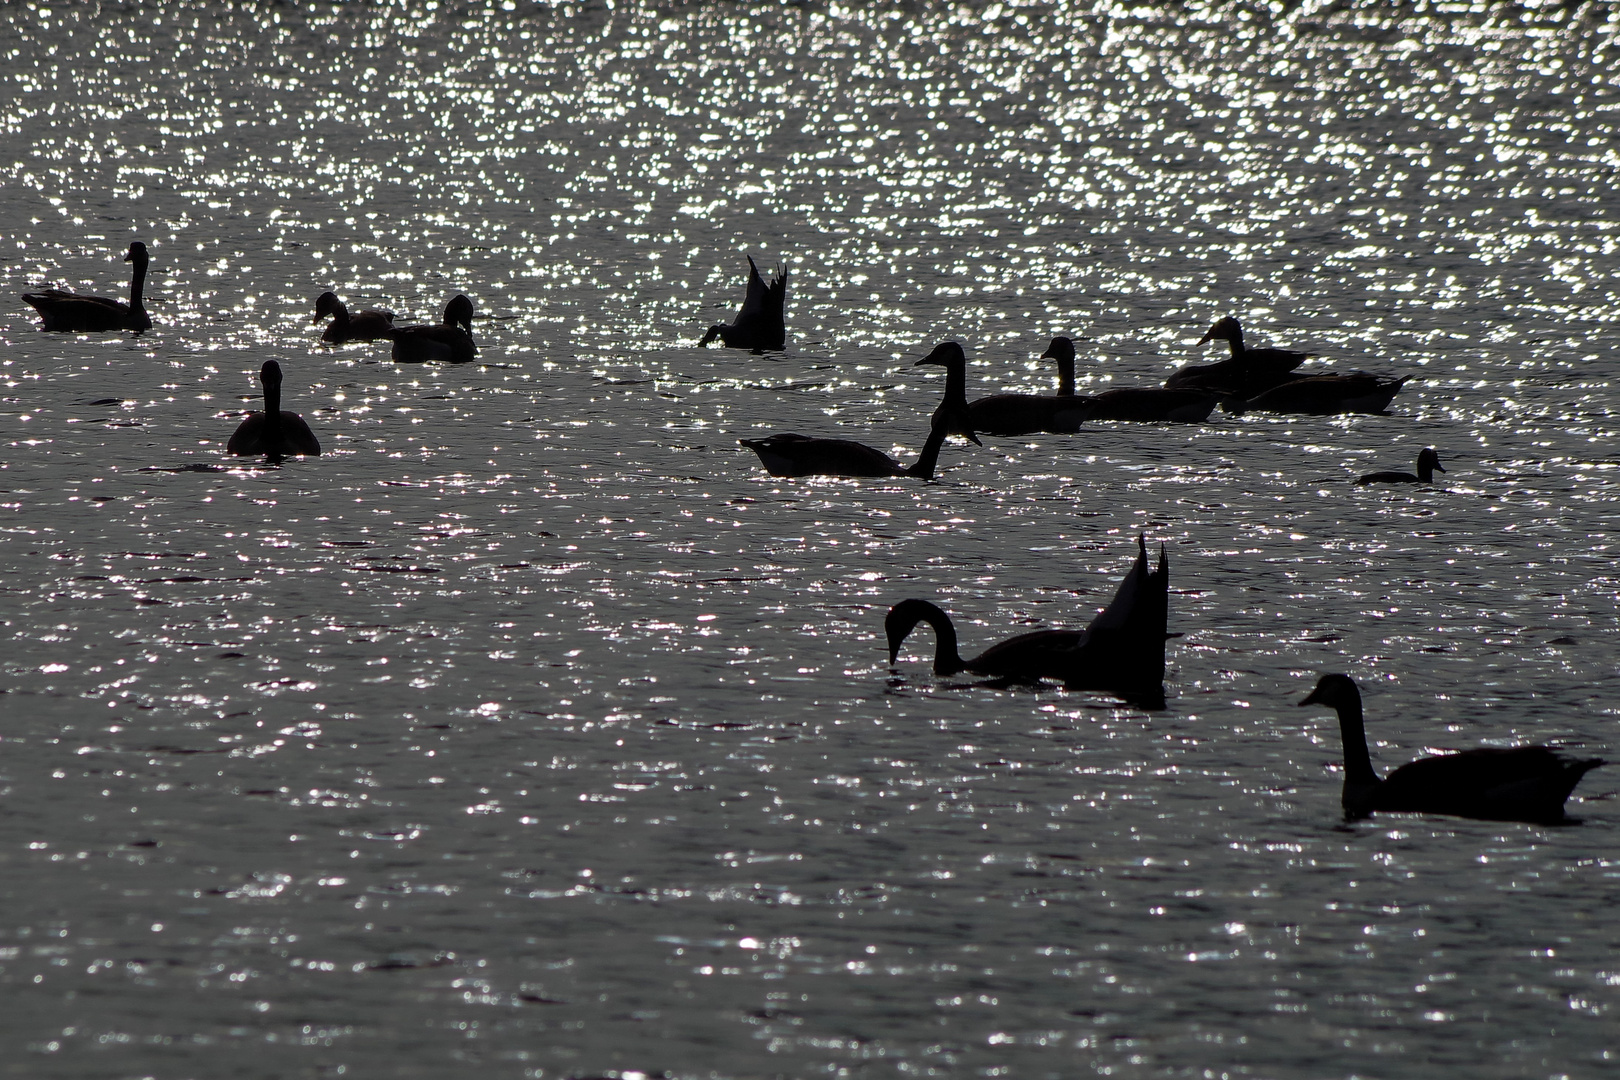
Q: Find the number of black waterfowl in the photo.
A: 14